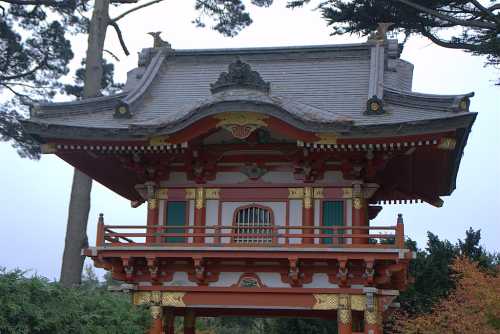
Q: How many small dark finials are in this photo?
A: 2